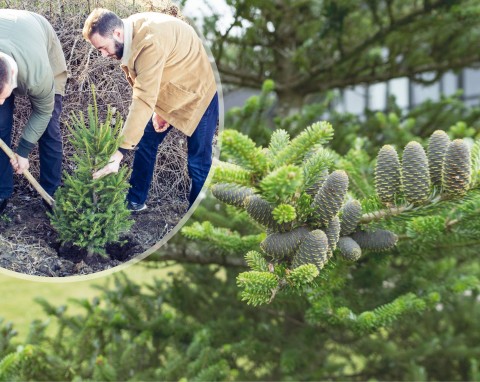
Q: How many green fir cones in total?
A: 14